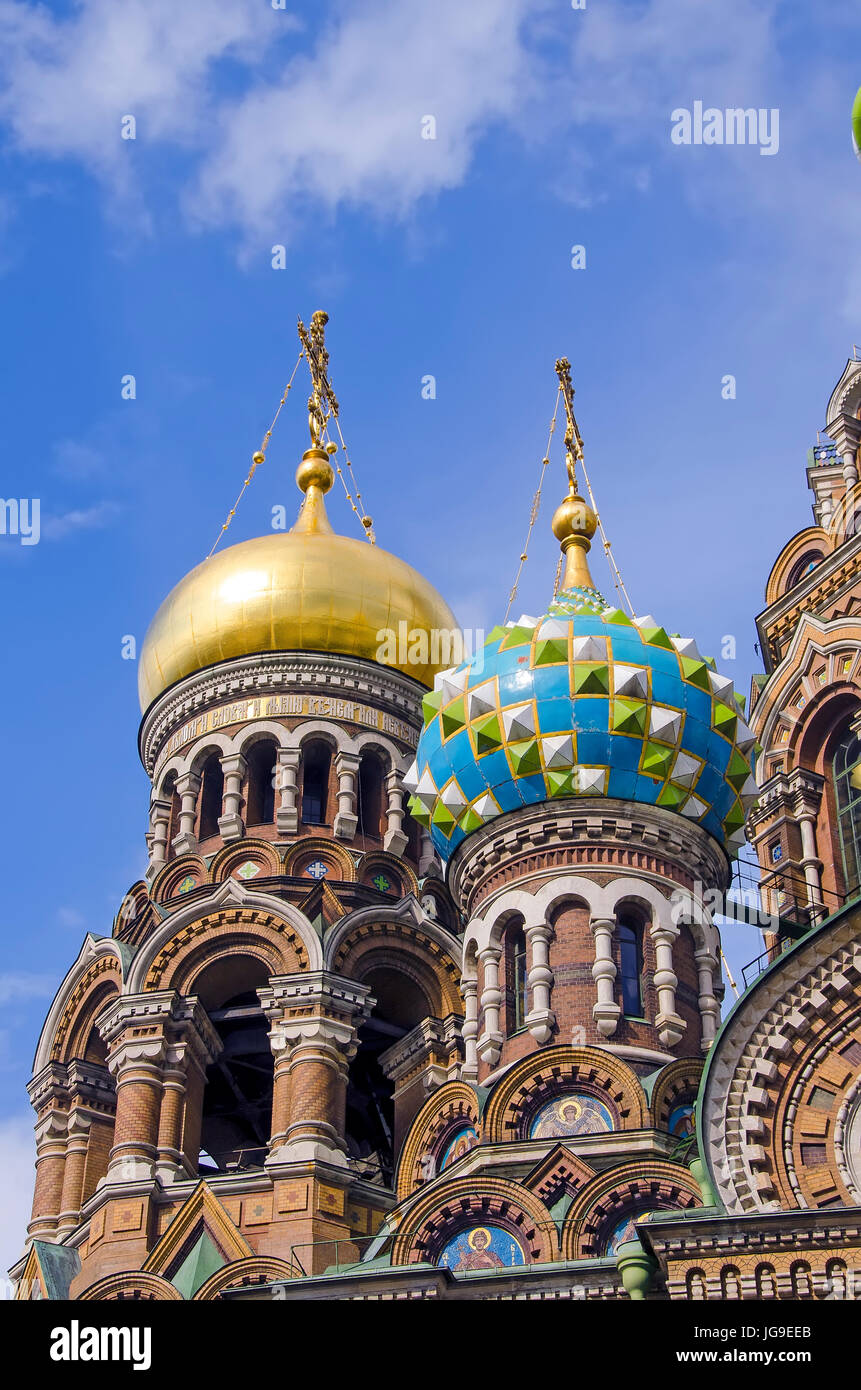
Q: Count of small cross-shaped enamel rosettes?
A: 4